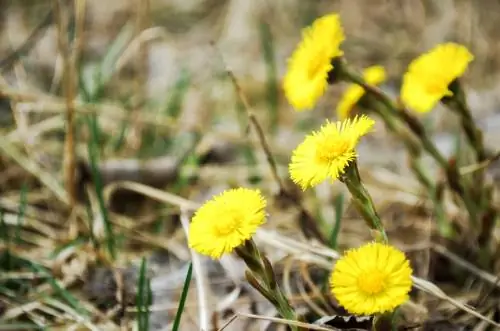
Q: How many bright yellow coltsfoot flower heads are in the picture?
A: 6